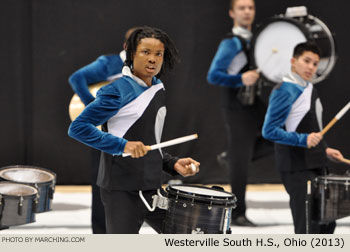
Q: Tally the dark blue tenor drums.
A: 2